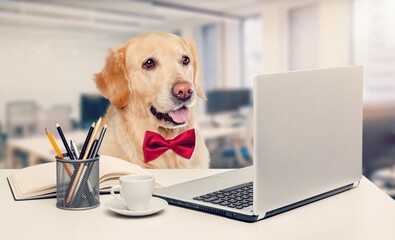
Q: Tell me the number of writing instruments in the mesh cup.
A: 7